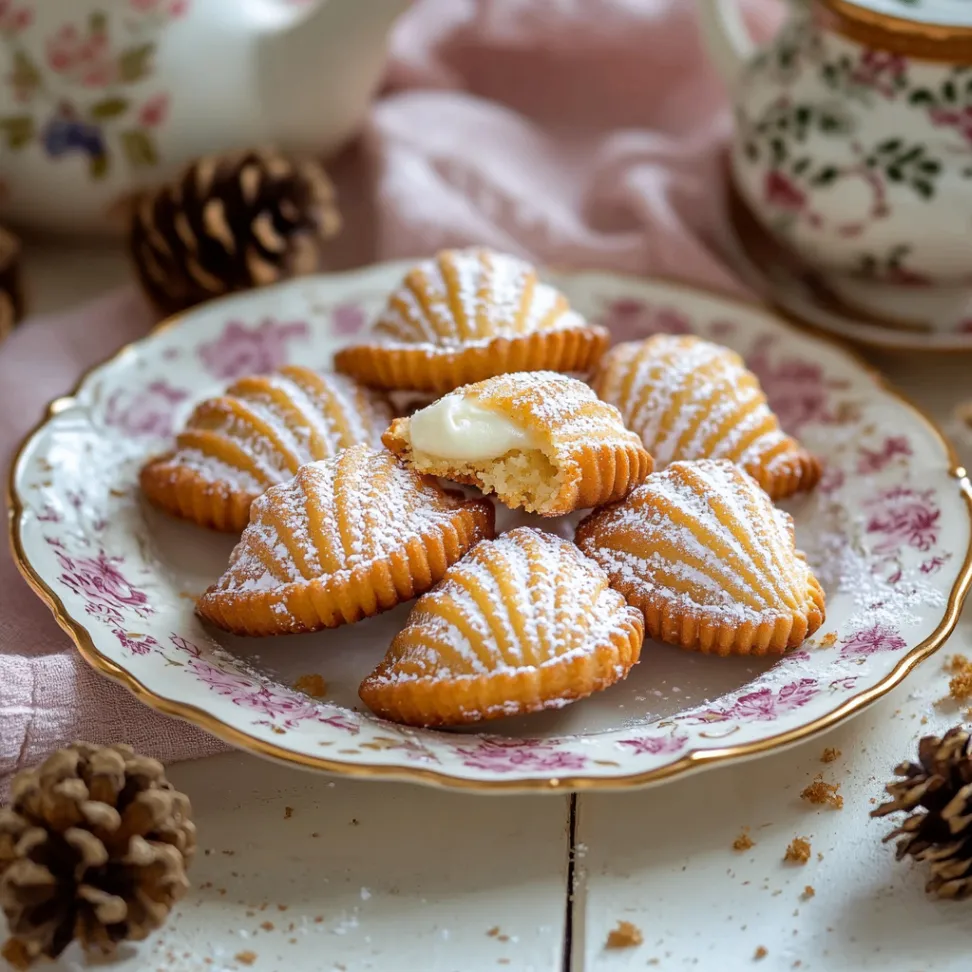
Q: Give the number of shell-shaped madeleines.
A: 7